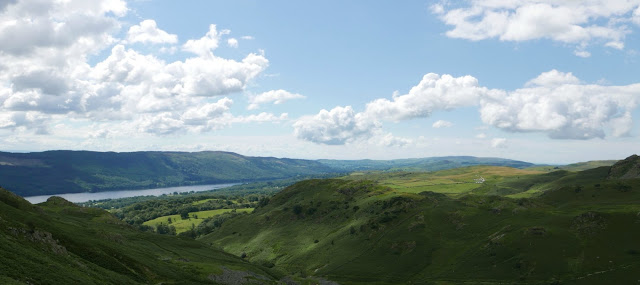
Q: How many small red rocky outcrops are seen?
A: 0